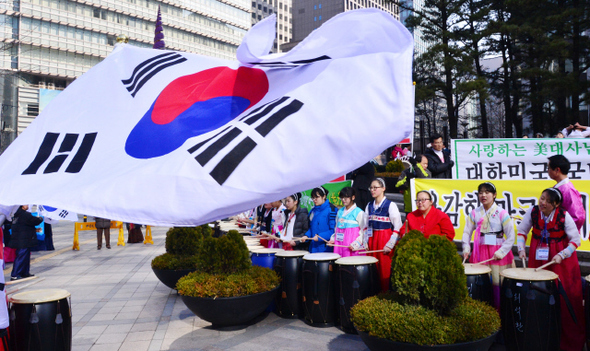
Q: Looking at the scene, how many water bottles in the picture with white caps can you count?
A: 0